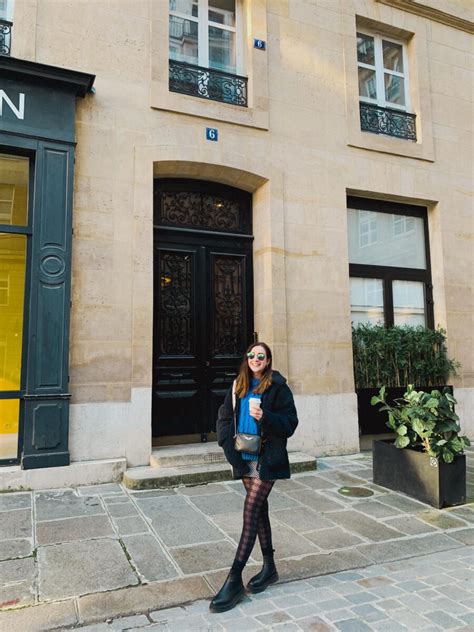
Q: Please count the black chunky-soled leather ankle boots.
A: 2